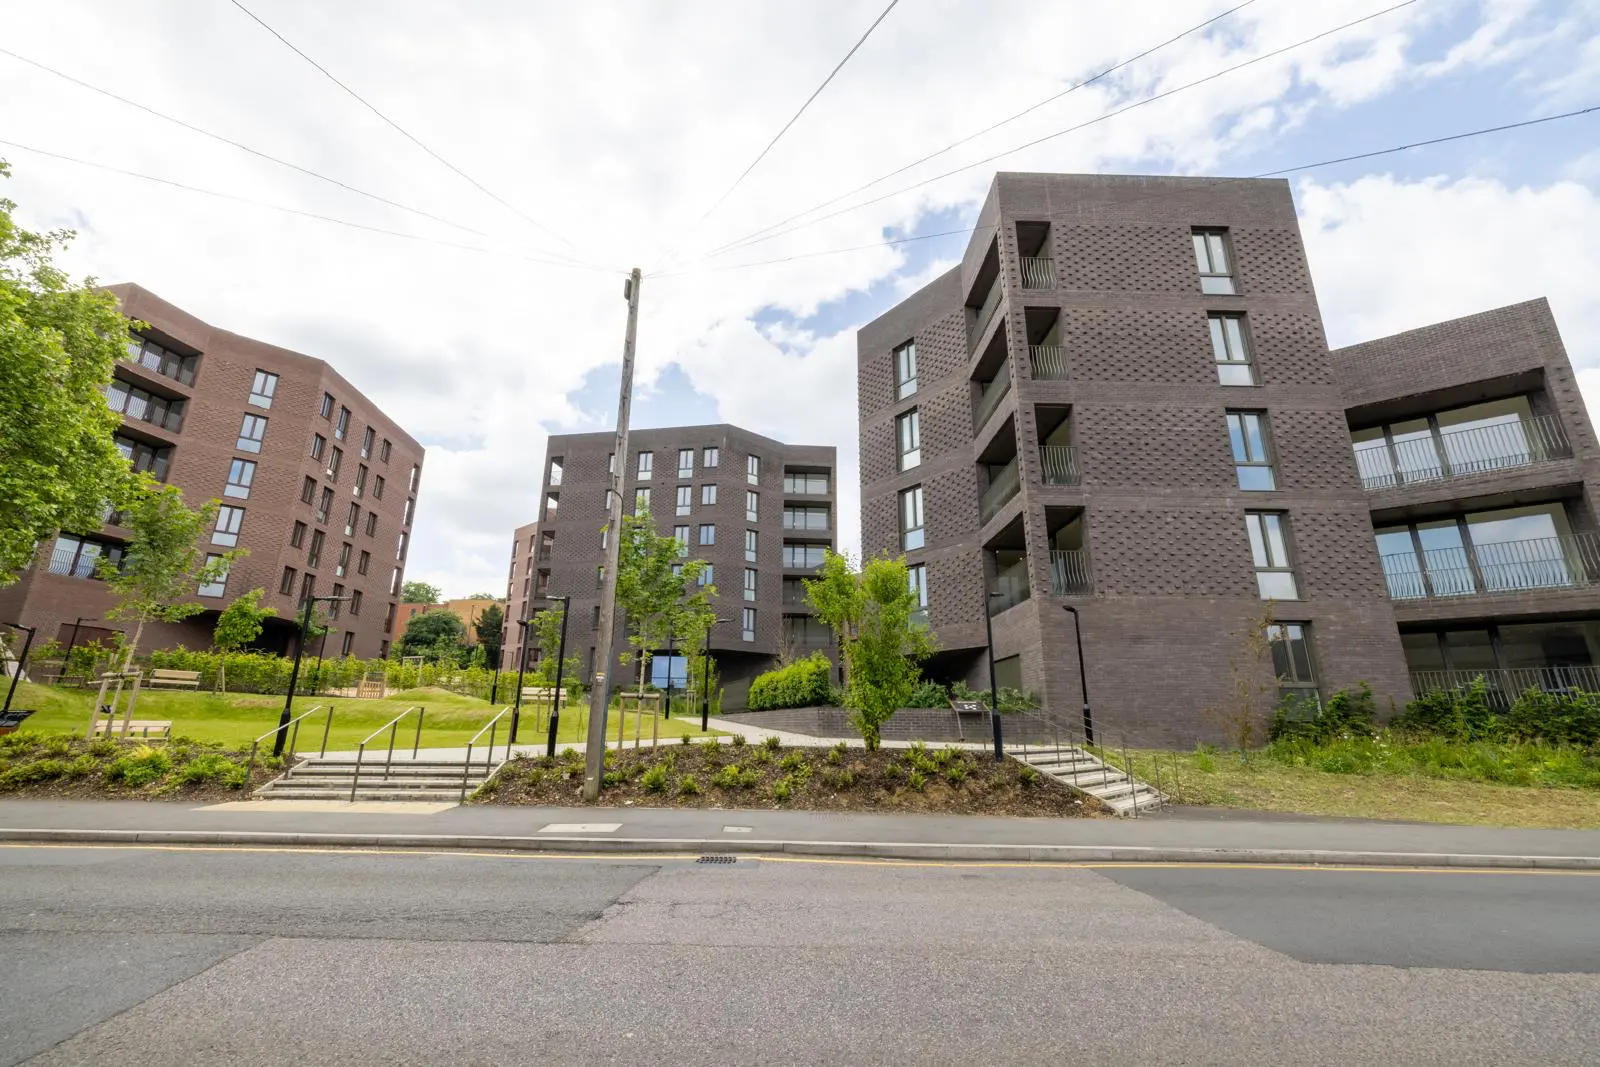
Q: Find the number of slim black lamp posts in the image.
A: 11